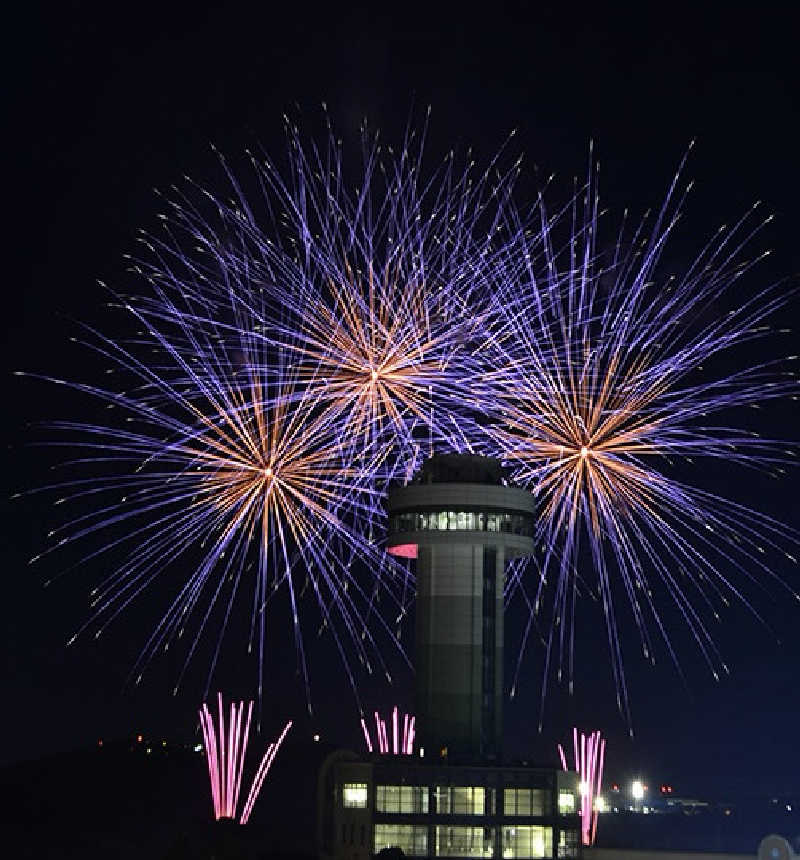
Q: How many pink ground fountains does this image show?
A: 3